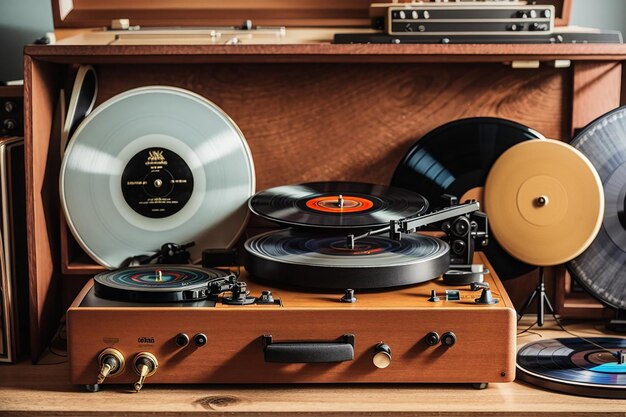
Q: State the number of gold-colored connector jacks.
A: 2